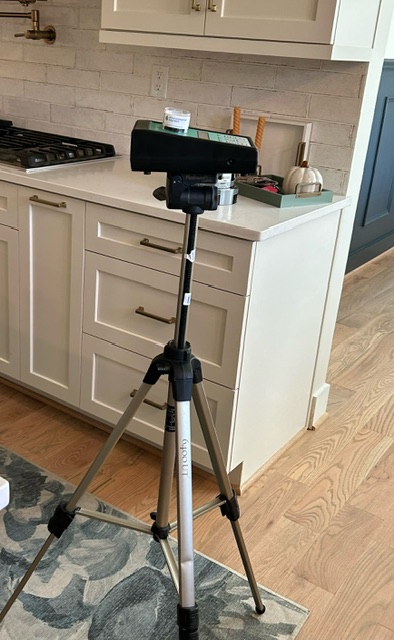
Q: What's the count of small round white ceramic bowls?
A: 0